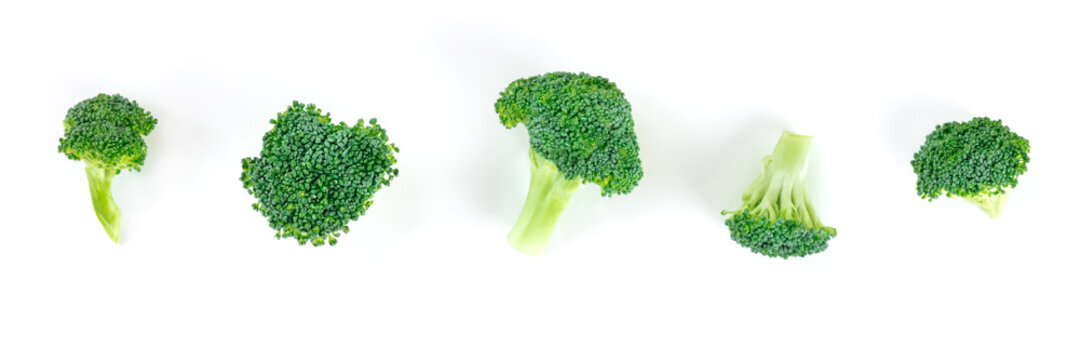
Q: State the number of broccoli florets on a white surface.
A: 5